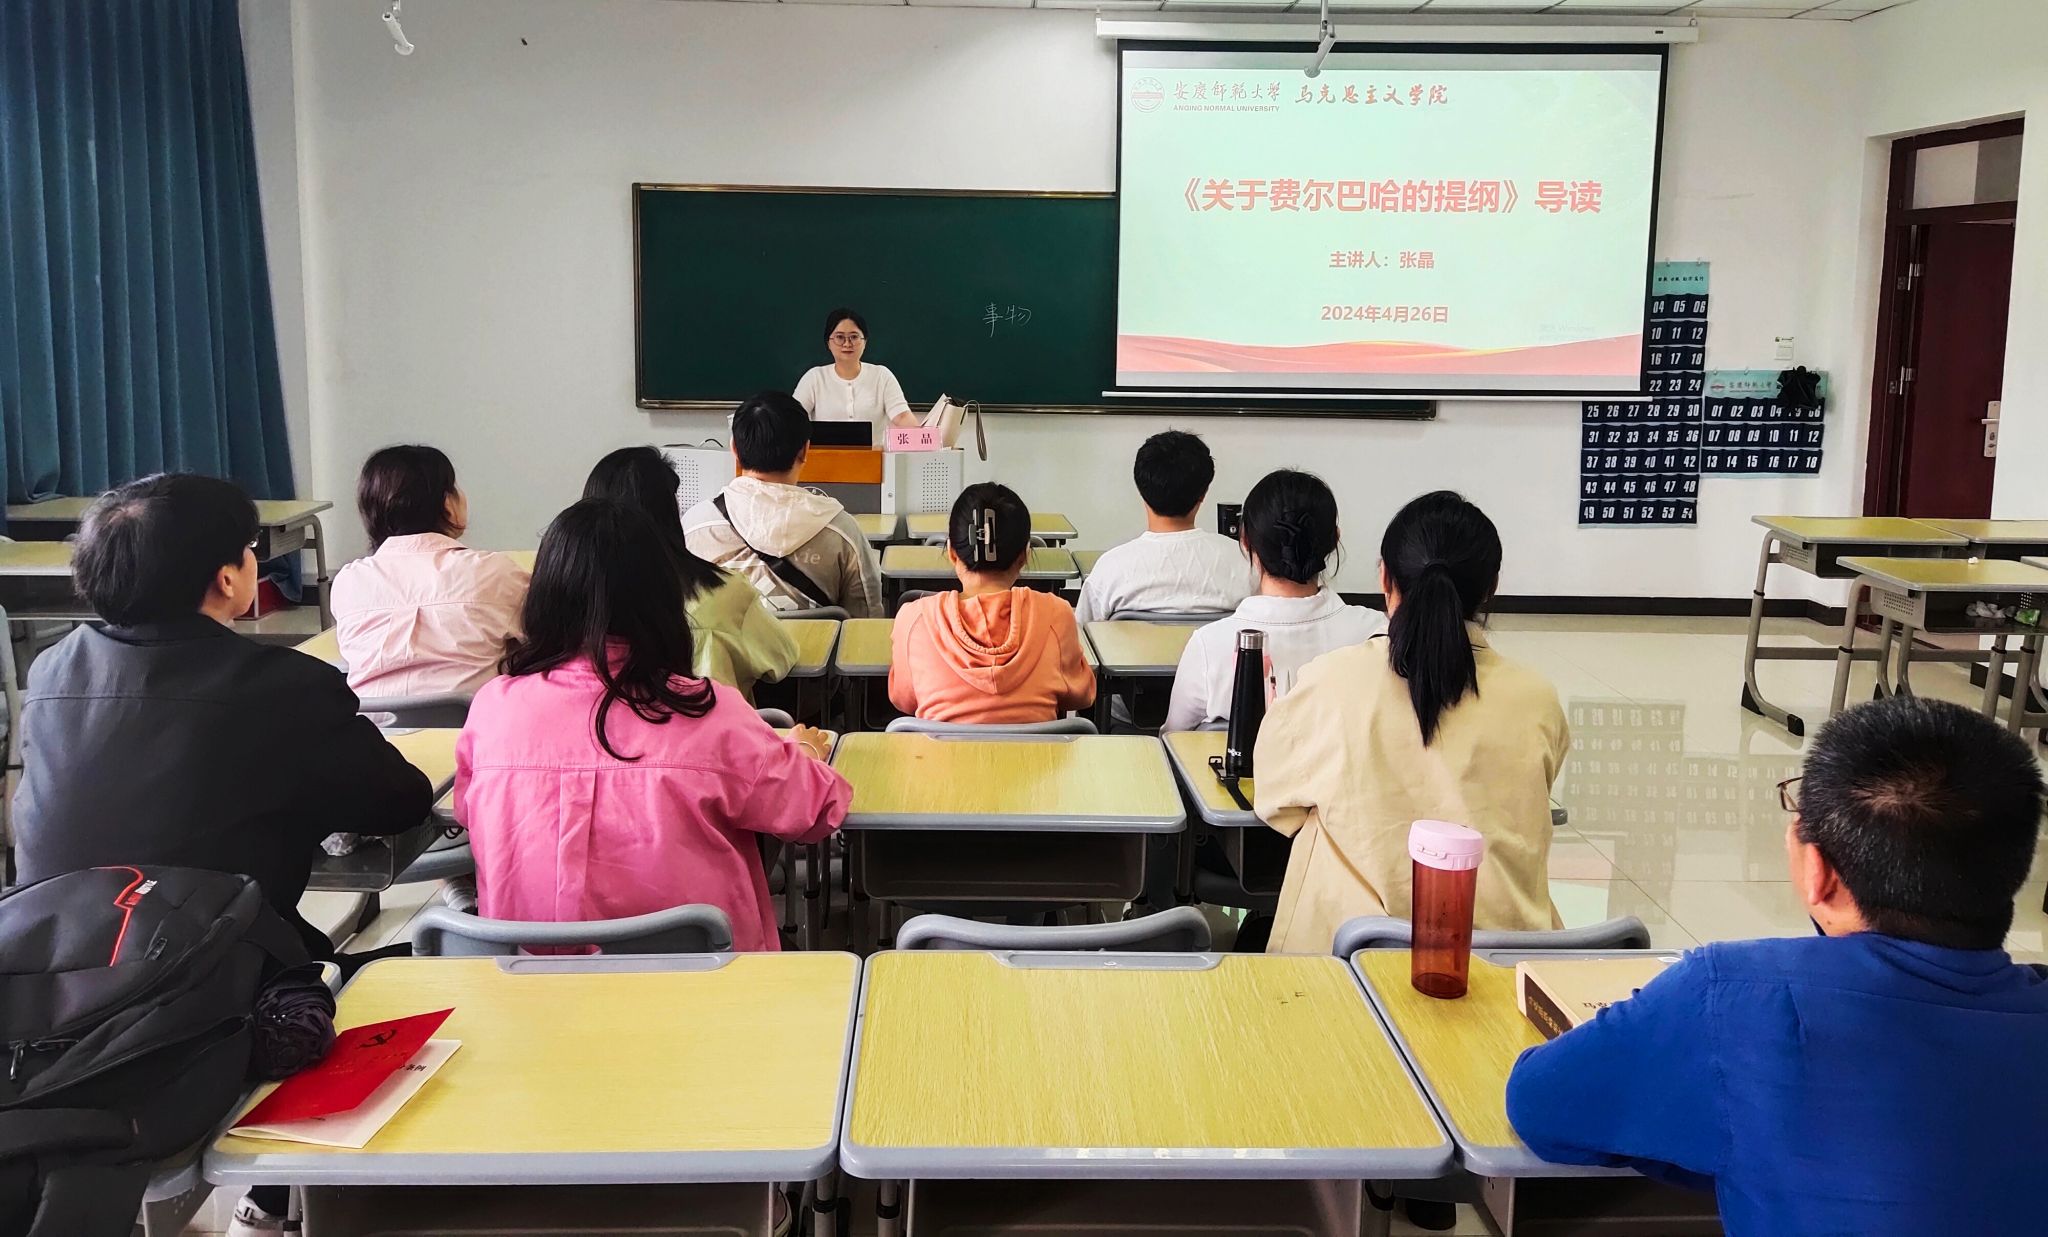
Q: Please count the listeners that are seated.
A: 10